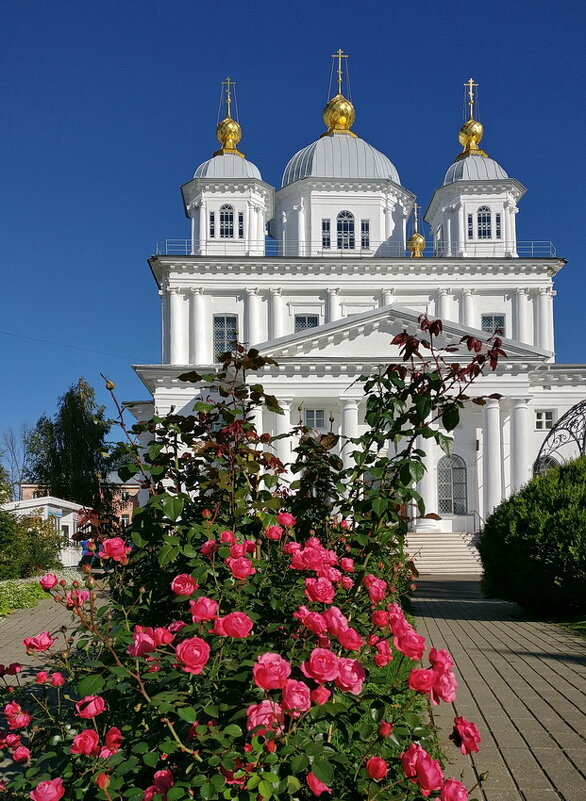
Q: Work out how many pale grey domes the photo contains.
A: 3